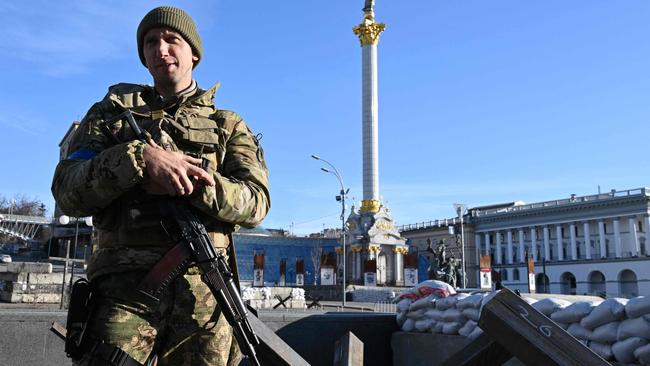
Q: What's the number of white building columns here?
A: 14